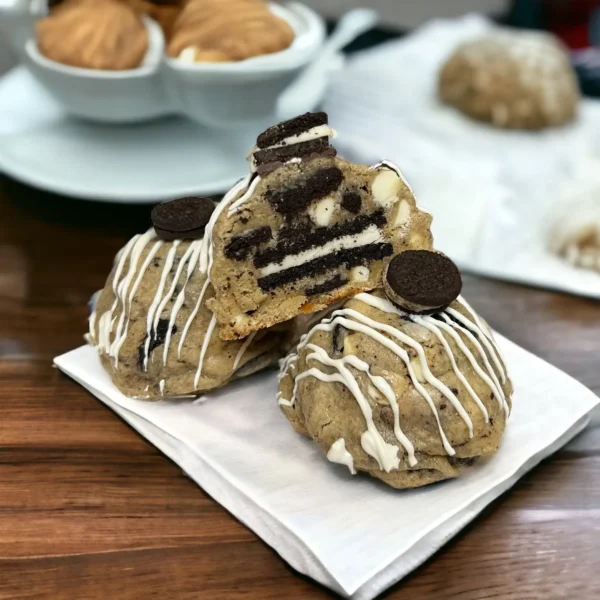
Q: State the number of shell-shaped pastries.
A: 2